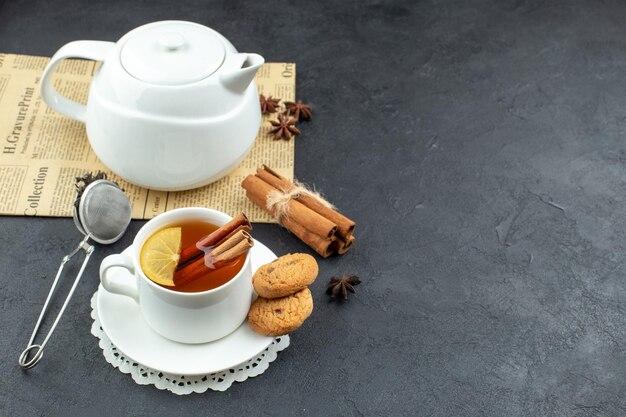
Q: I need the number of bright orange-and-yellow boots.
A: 0